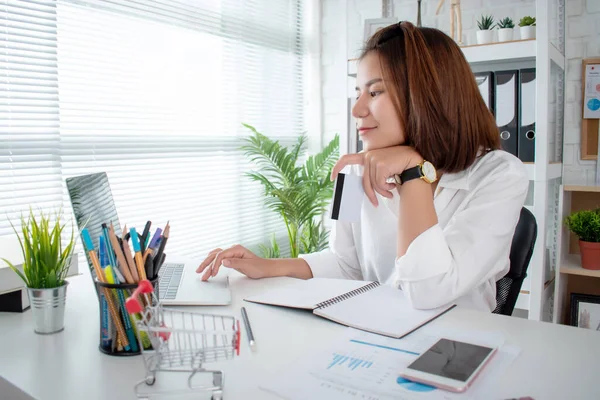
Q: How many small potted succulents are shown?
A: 3